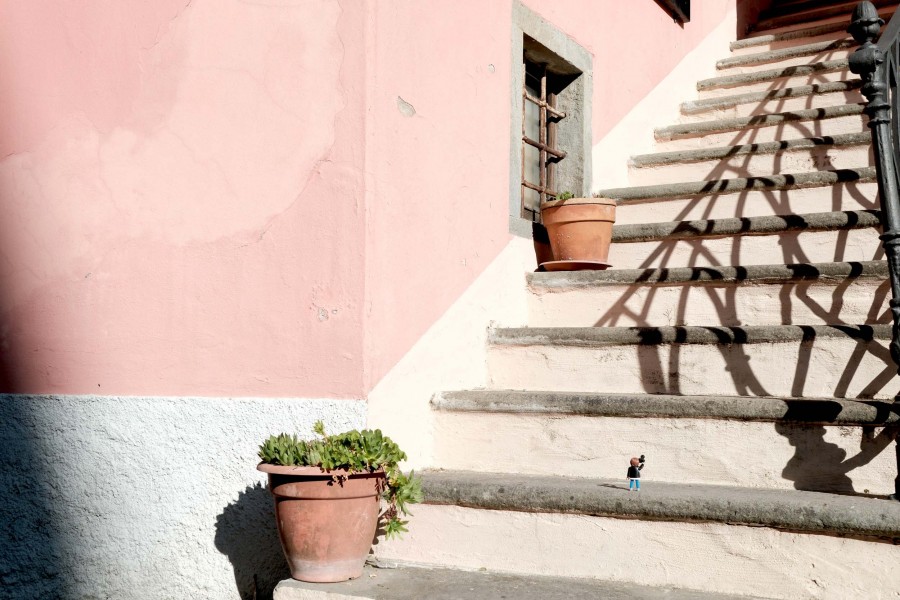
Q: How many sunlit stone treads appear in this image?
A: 13